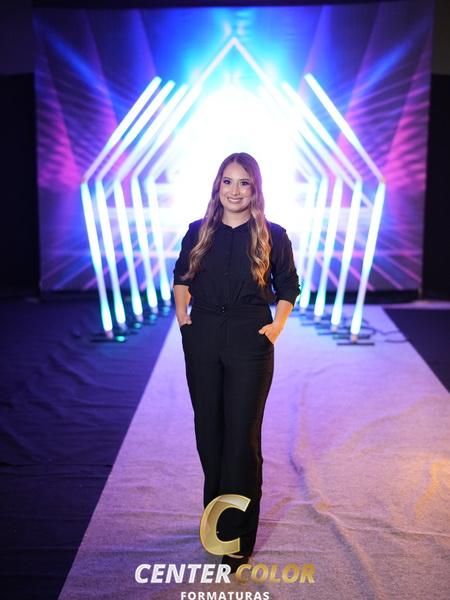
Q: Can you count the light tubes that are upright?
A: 10